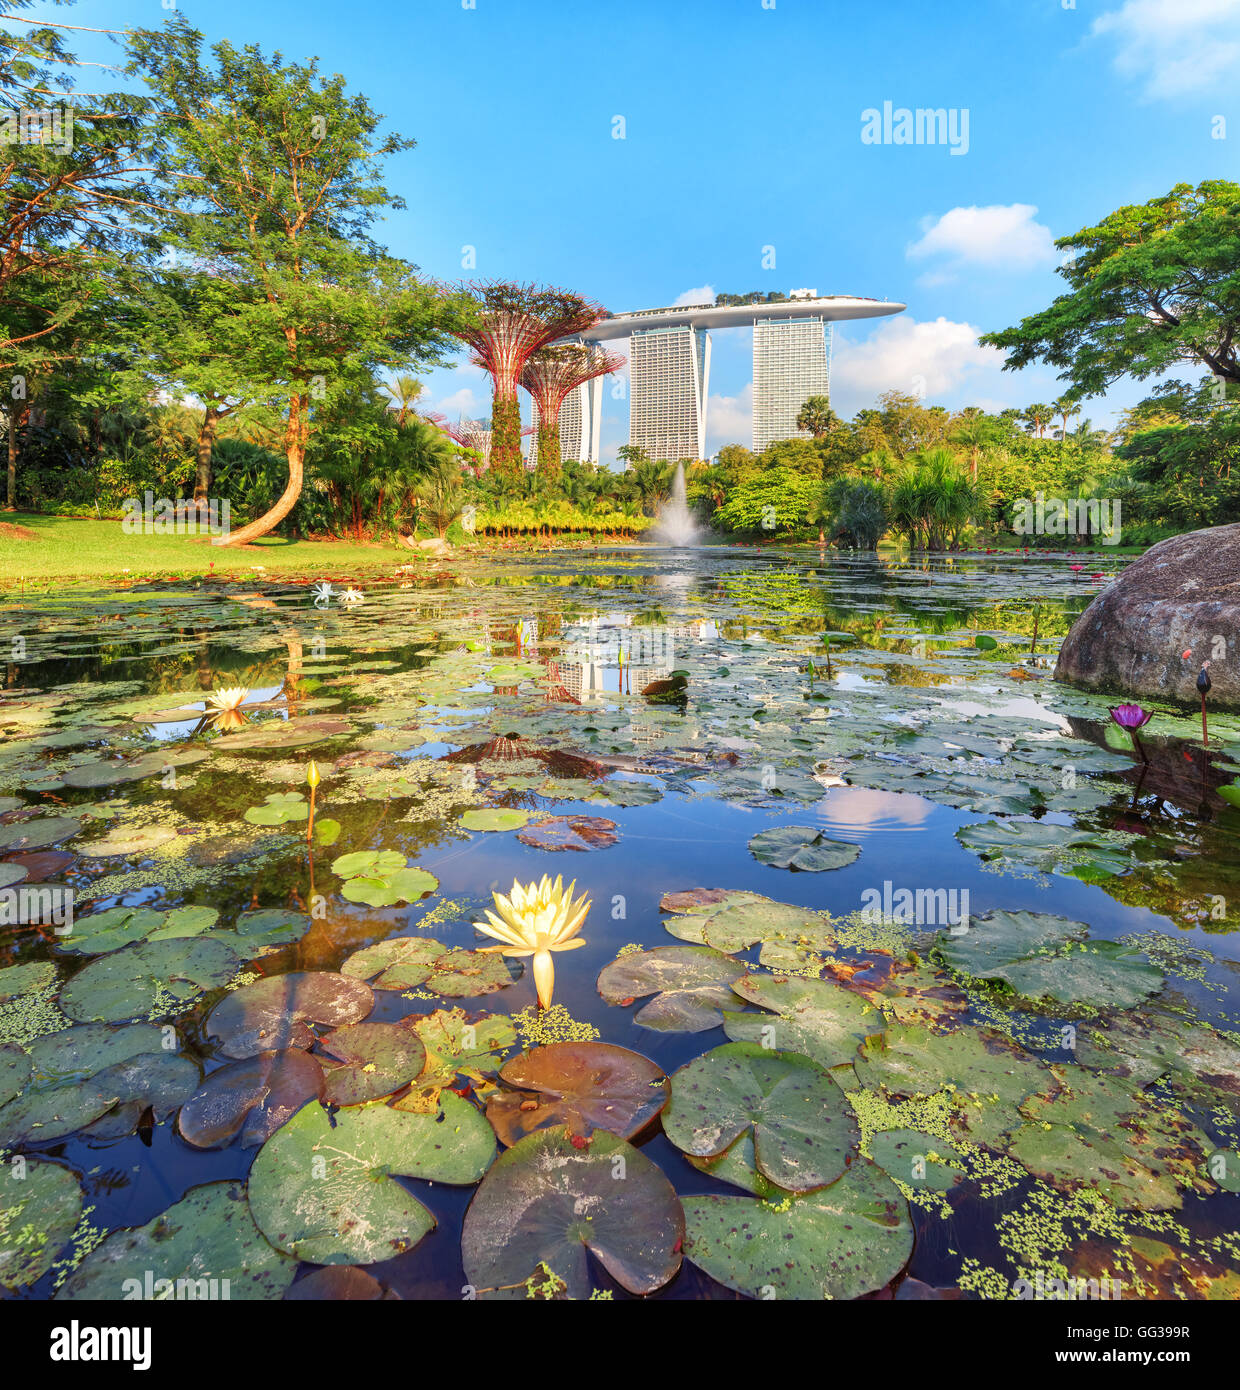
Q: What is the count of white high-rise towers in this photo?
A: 3